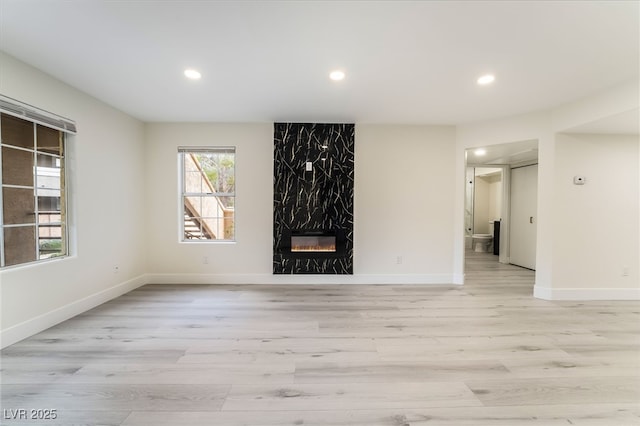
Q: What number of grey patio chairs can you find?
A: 0